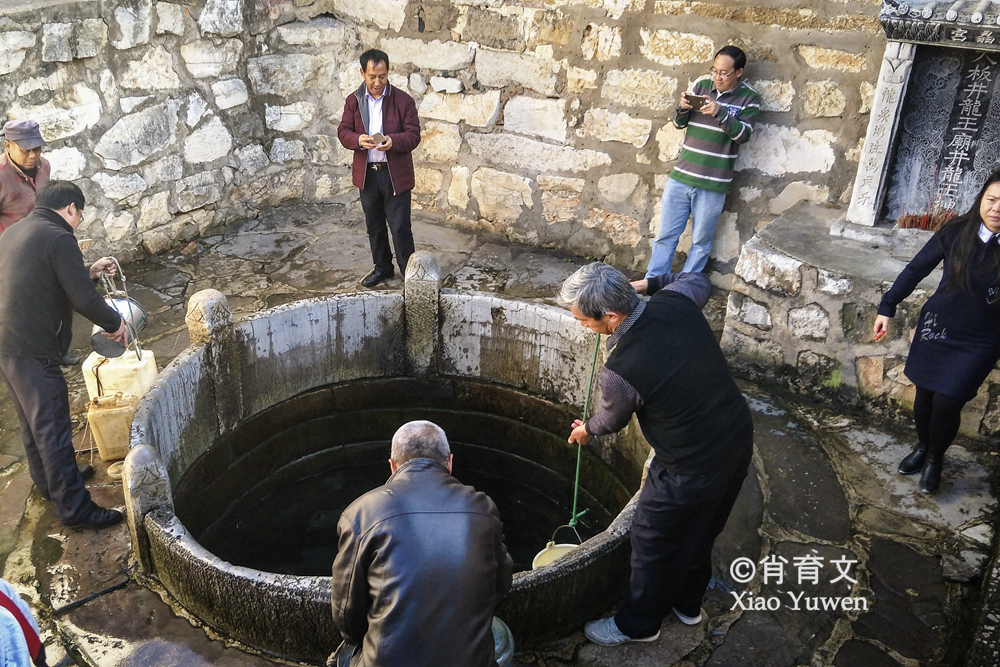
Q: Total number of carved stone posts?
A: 3